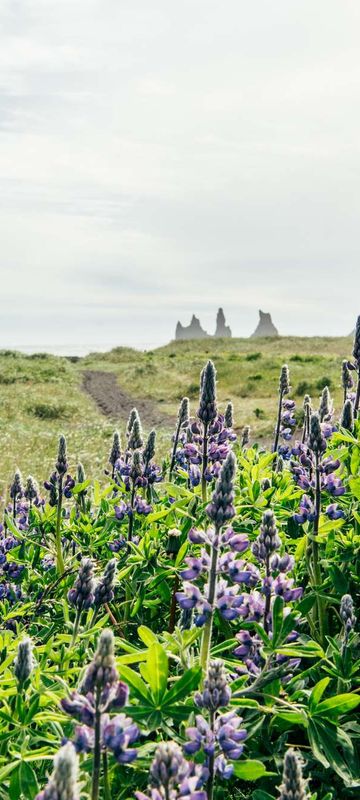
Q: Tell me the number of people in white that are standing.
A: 0